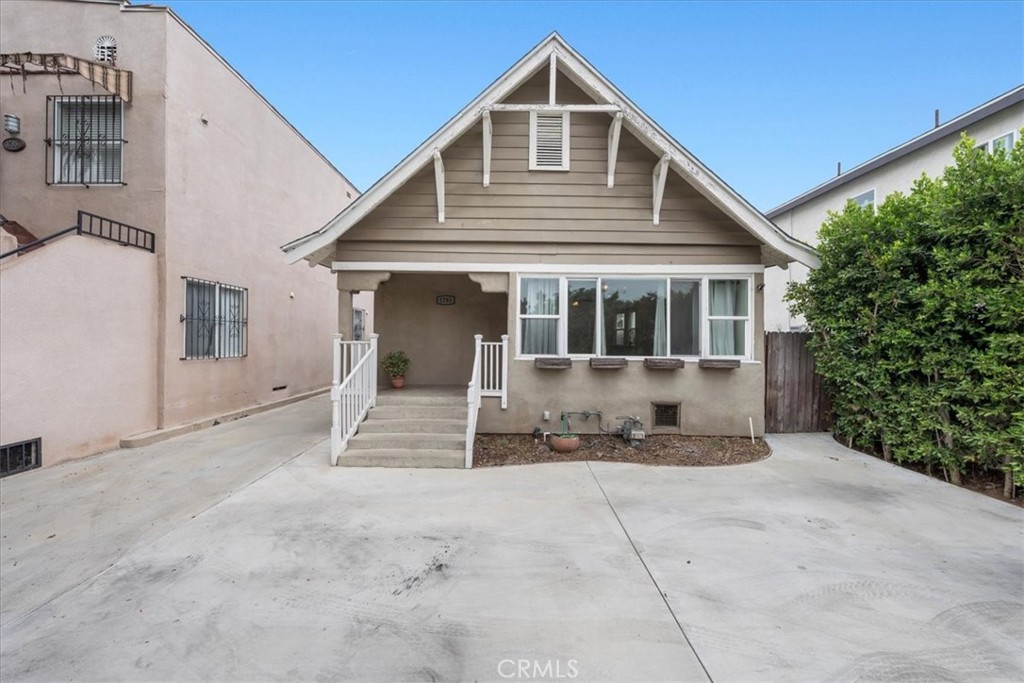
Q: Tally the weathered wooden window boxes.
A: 4